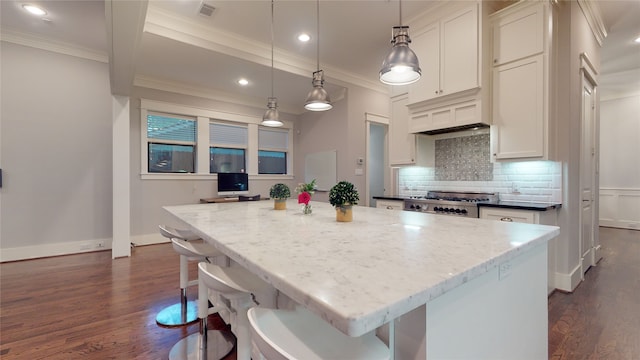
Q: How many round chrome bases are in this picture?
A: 2